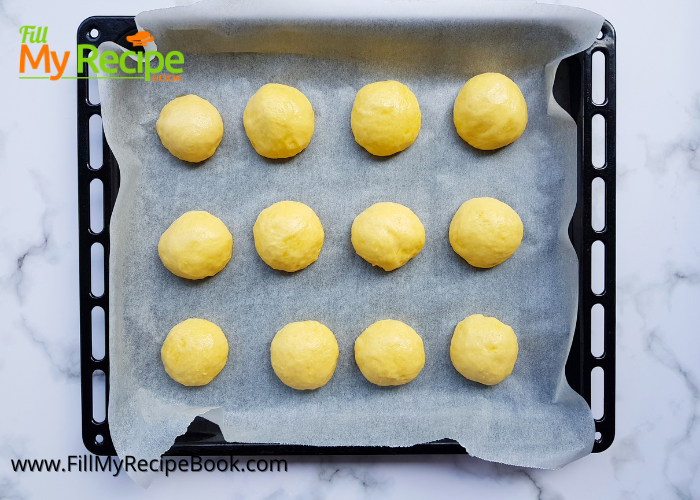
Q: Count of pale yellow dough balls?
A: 12